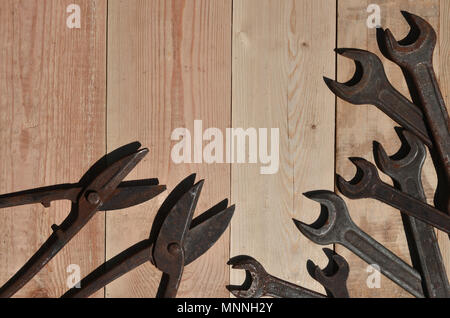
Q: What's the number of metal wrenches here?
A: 7